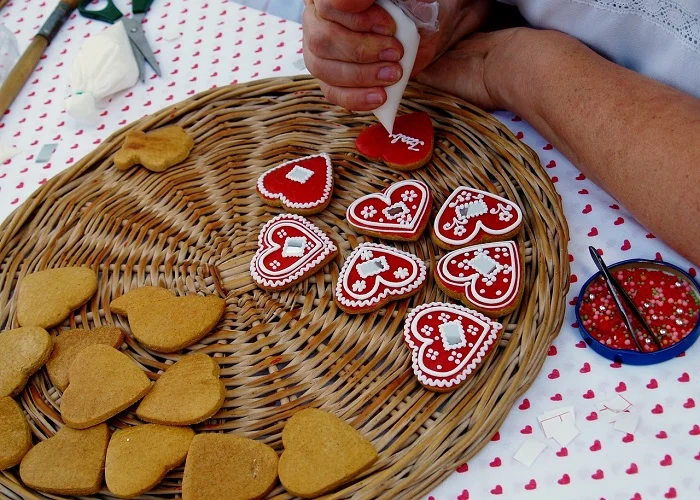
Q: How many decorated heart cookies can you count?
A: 8